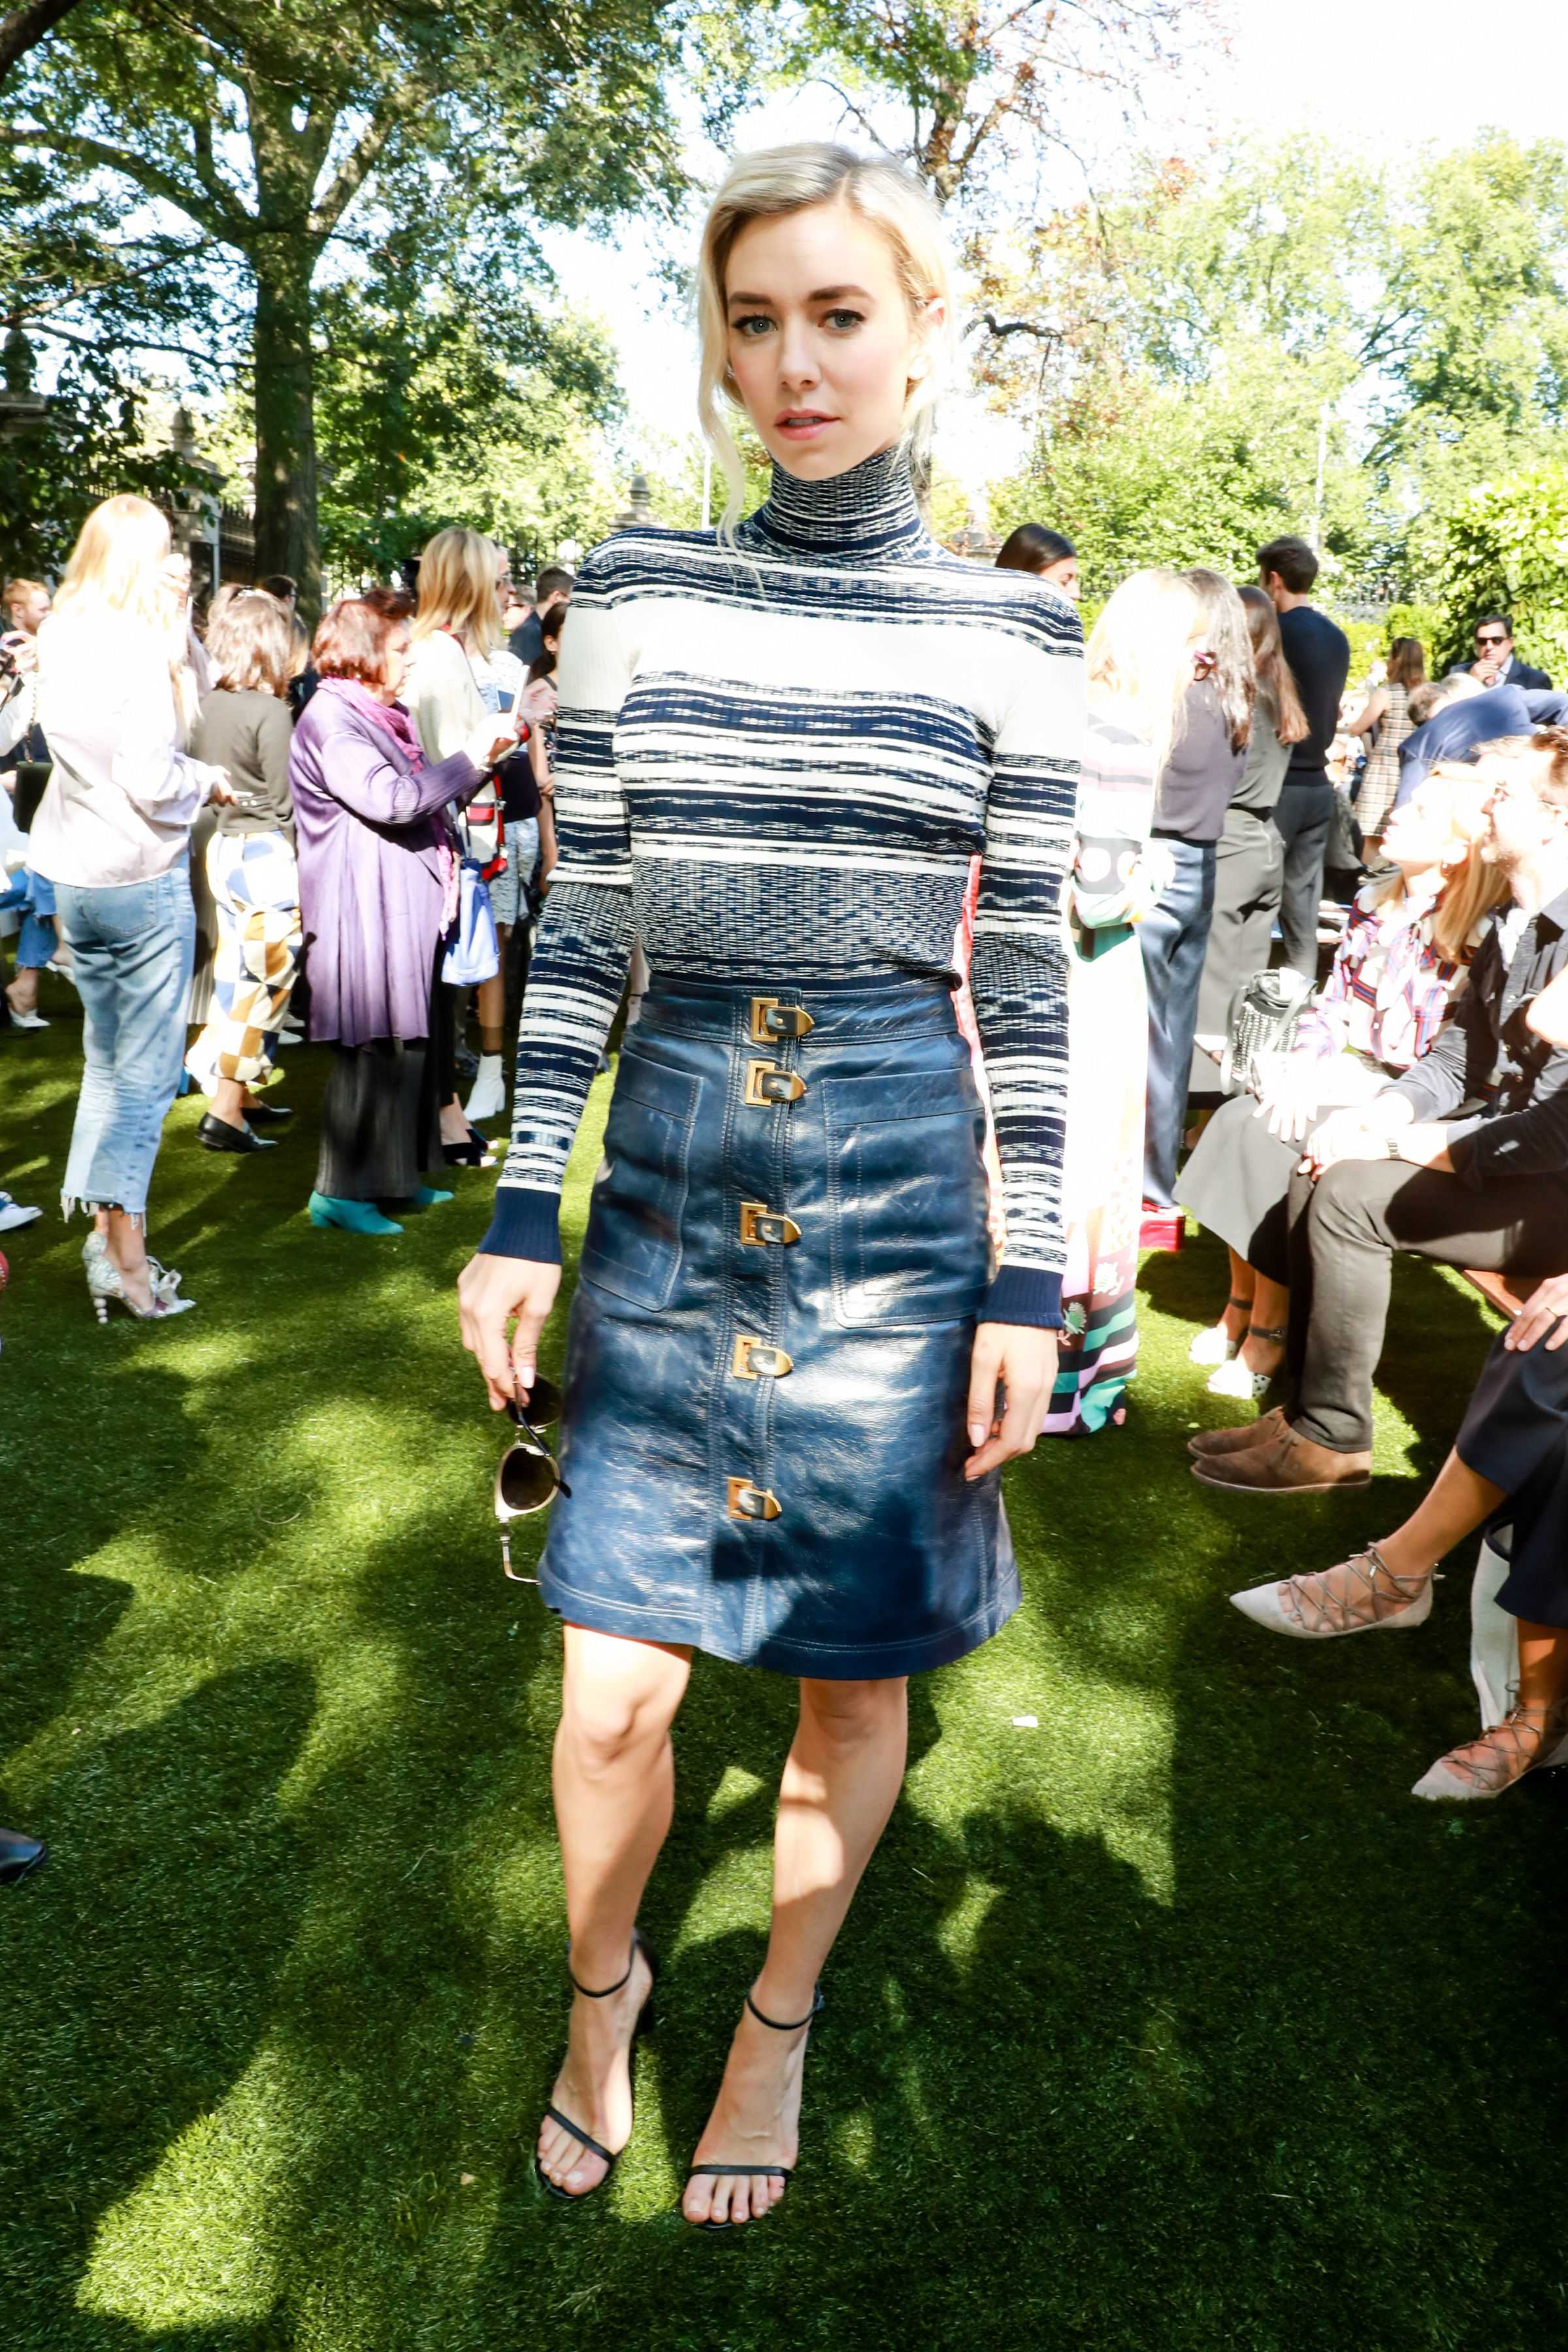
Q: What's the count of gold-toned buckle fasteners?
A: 5